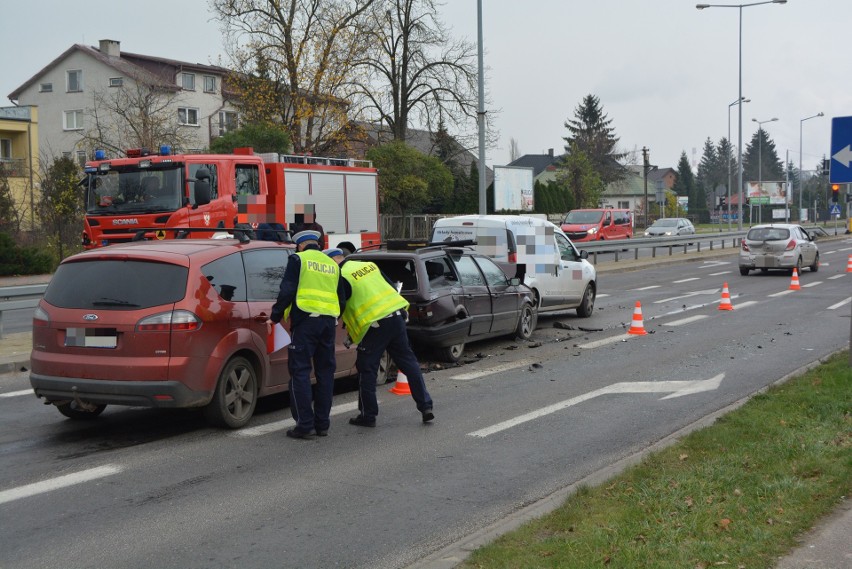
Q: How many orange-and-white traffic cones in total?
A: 5